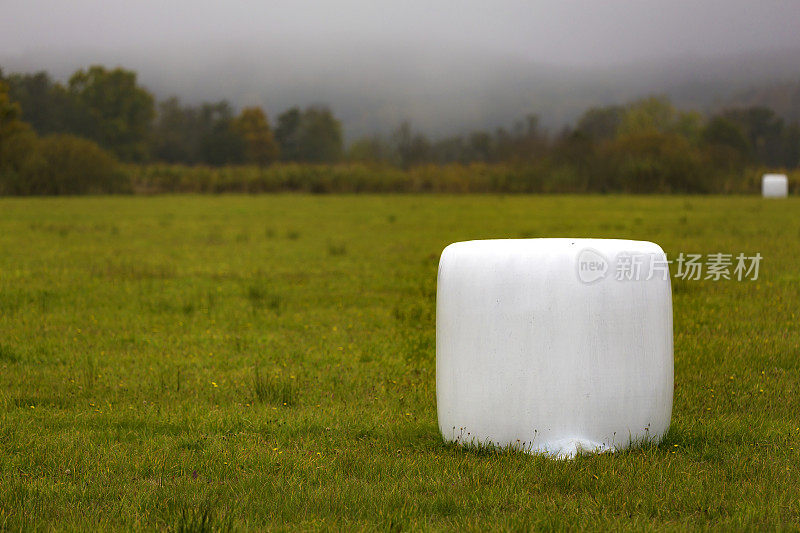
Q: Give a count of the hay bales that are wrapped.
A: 2